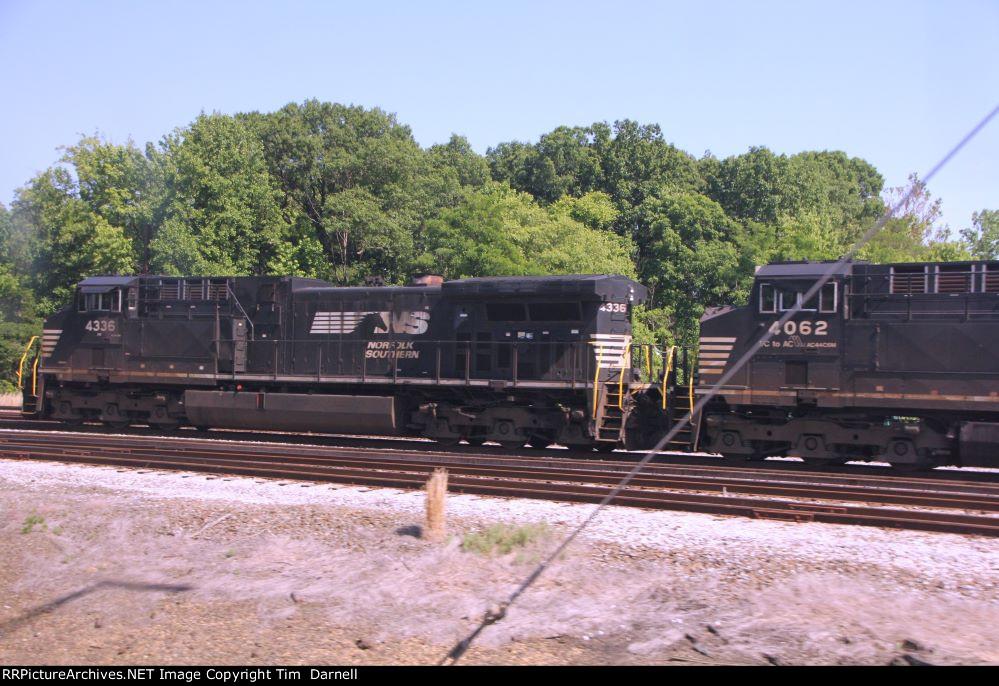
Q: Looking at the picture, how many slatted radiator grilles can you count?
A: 6